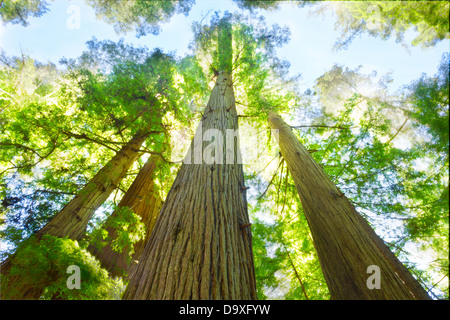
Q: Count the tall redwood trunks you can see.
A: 4